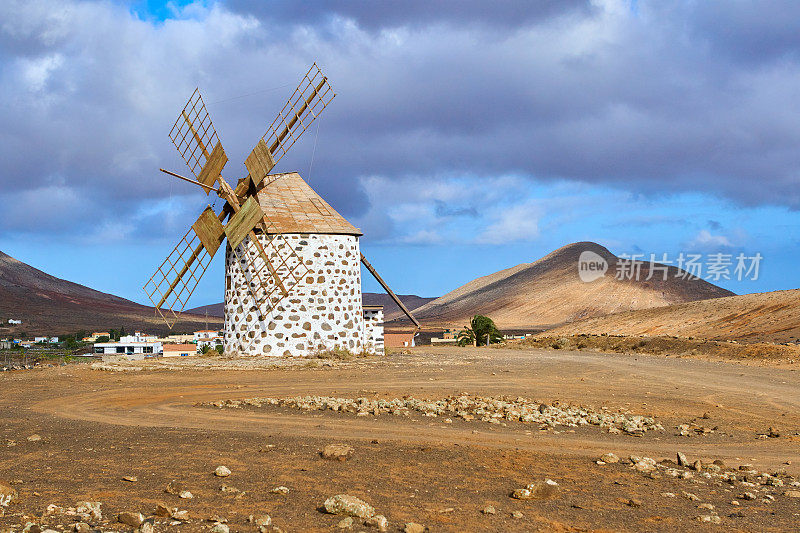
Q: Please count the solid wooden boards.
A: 4